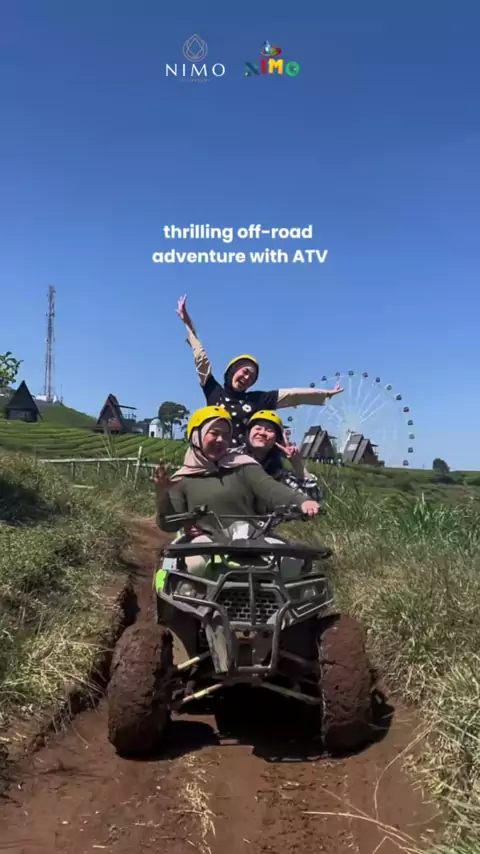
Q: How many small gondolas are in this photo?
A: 15